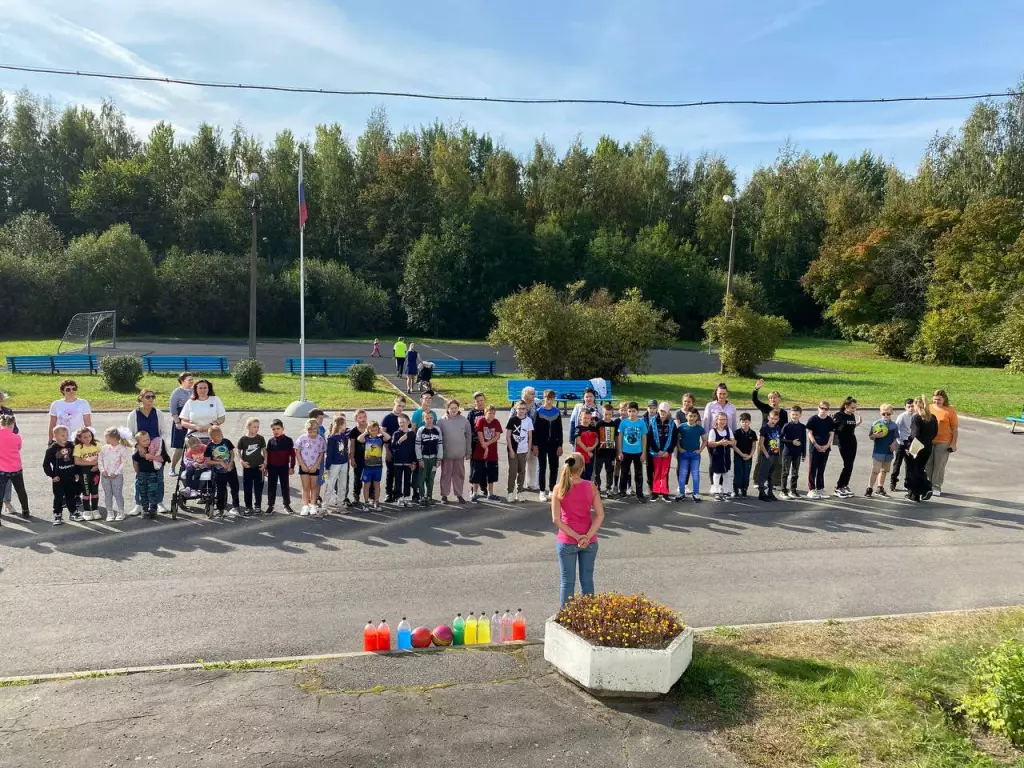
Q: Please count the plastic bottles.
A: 9